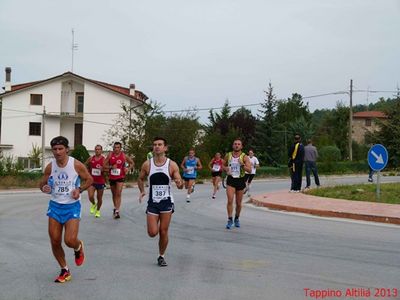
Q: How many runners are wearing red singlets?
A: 3